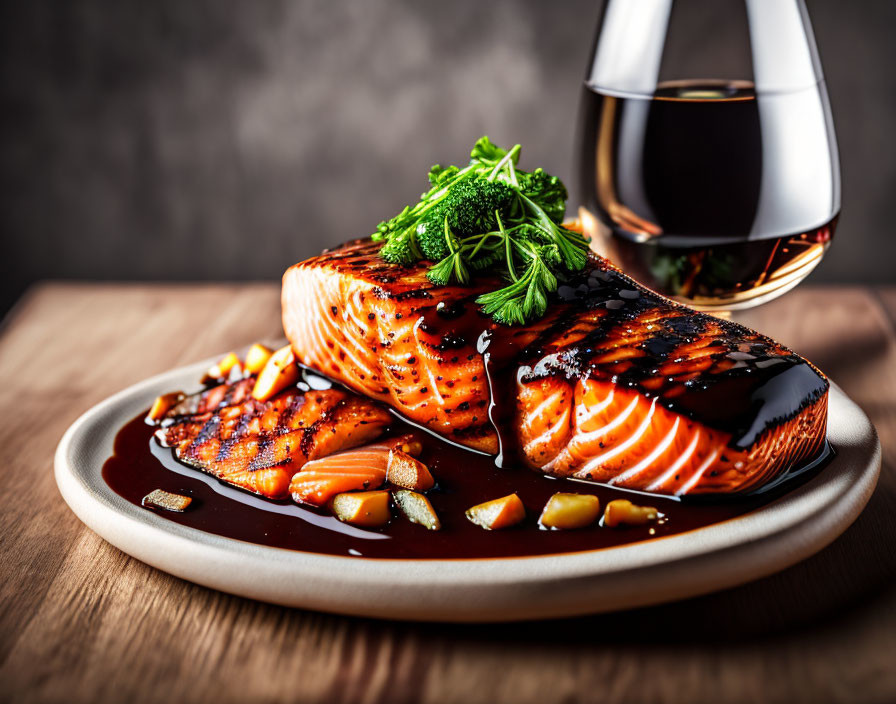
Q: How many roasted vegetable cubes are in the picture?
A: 11